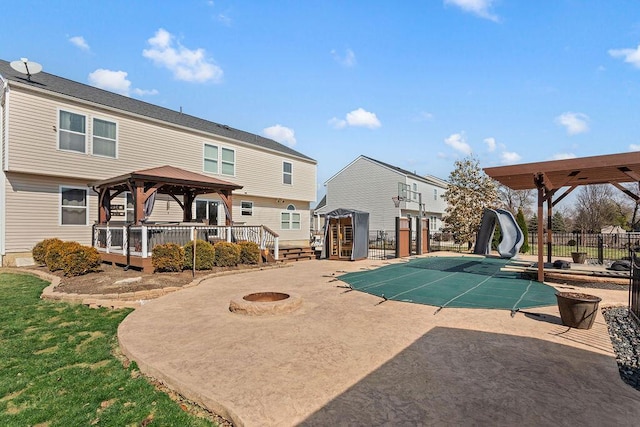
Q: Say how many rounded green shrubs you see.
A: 7